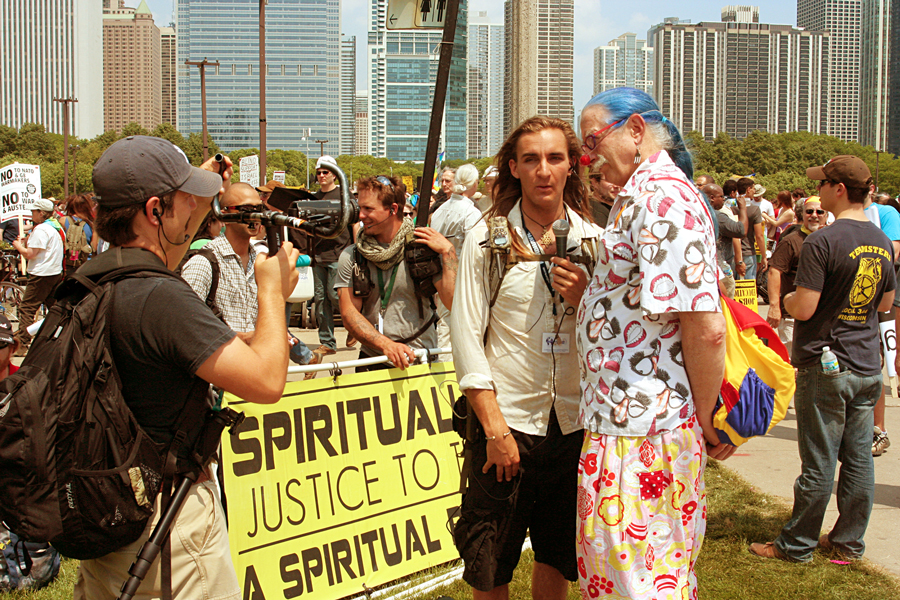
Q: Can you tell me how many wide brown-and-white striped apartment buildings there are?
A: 1